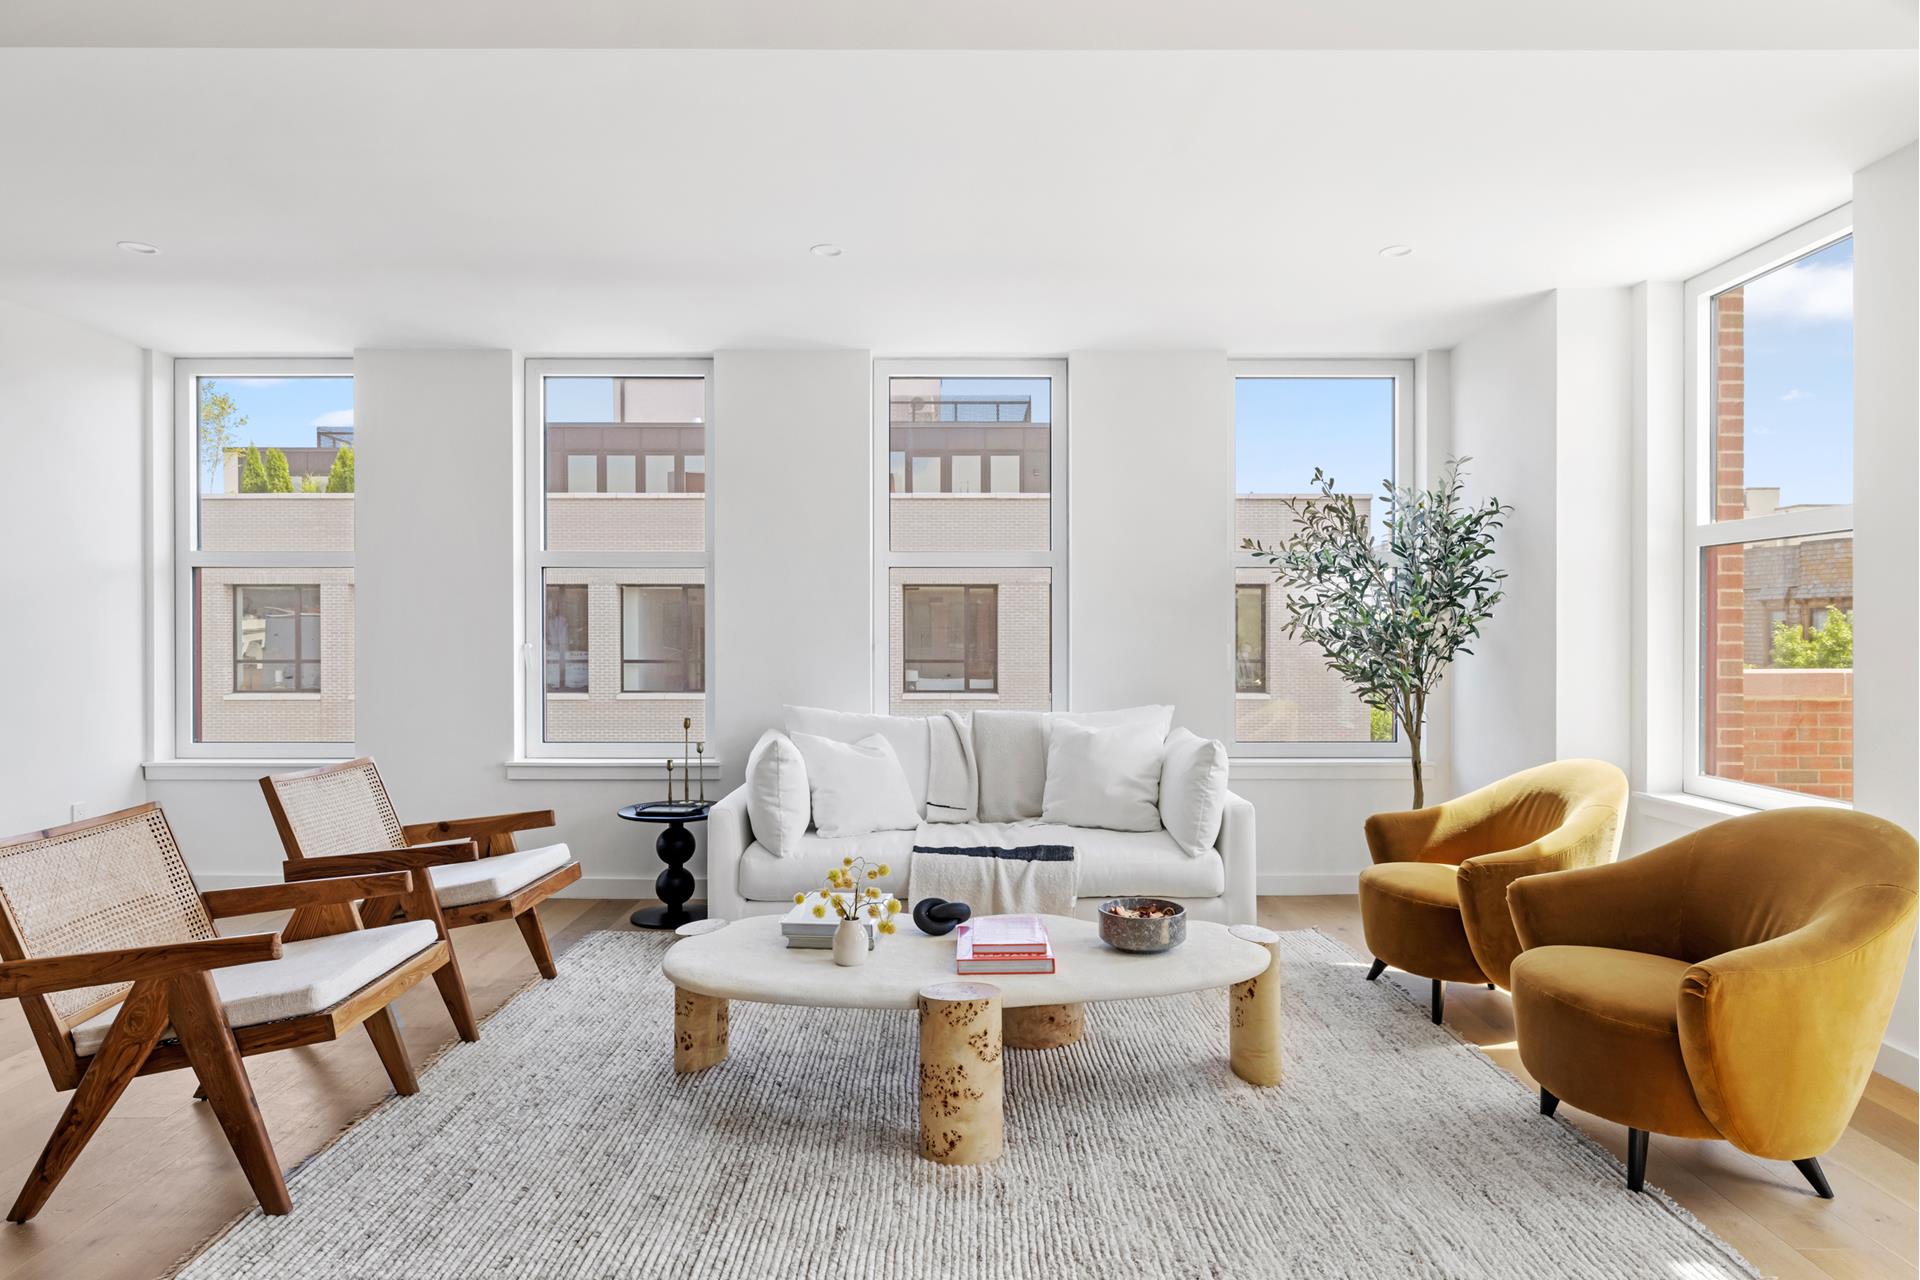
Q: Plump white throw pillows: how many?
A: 4